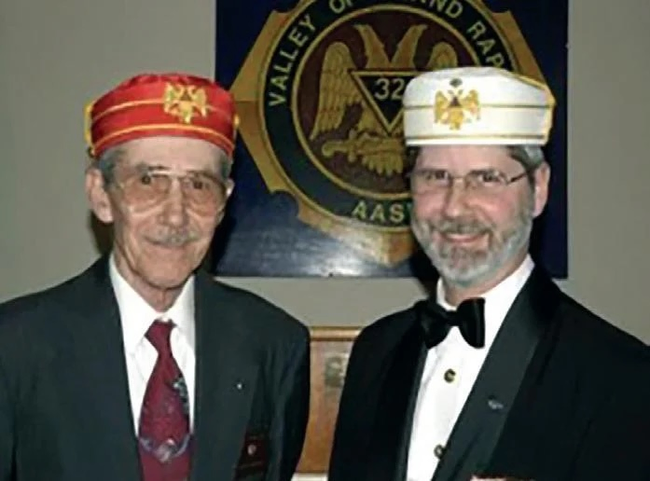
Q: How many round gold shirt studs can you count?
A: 2